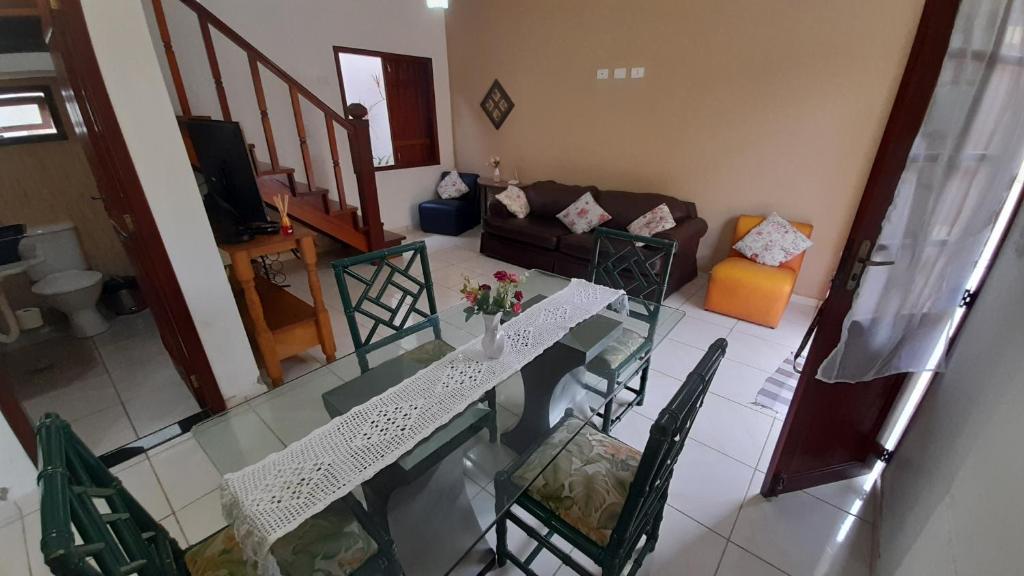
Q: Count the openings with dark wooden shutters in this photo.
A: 1